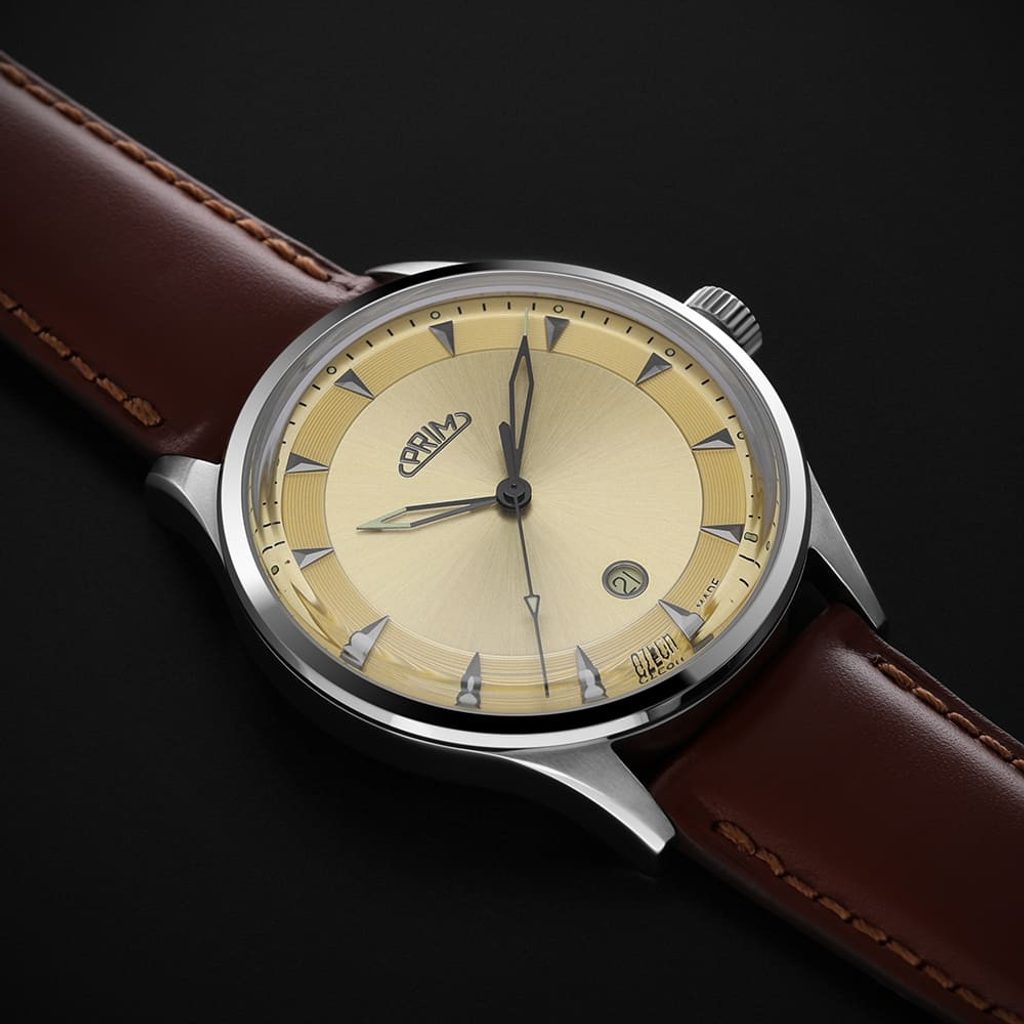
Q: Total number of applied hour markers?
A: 12